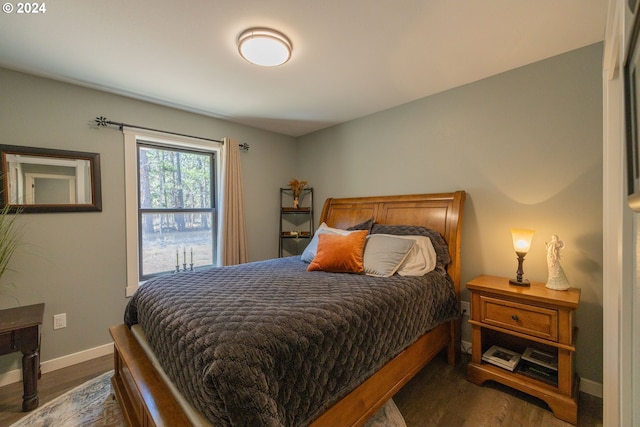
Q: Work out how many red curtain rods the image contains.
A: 0